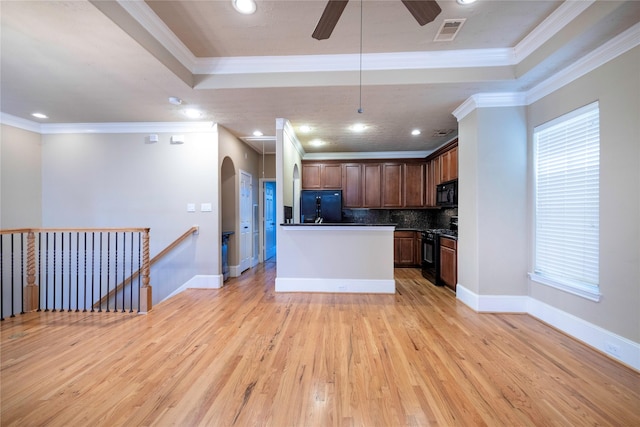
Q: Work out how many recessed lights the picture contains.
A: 9